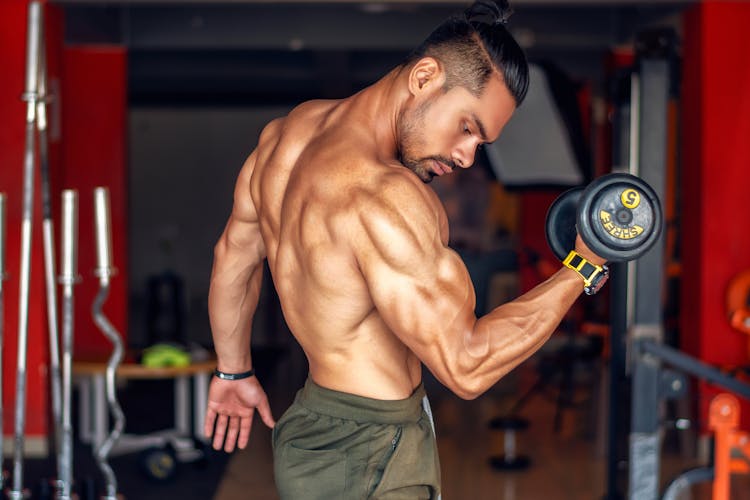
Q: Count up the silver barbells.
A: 5